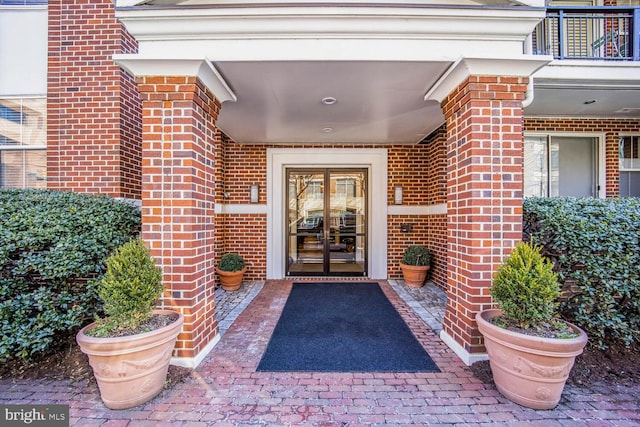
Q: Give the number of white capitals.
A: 2